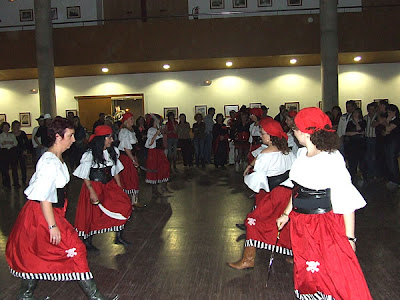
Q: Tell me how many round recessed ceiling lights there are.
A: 5